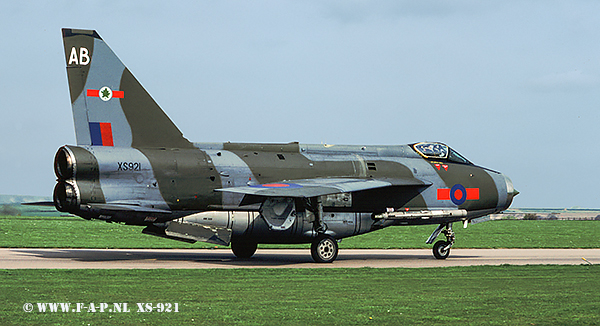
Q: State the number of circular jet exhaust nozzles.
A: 2